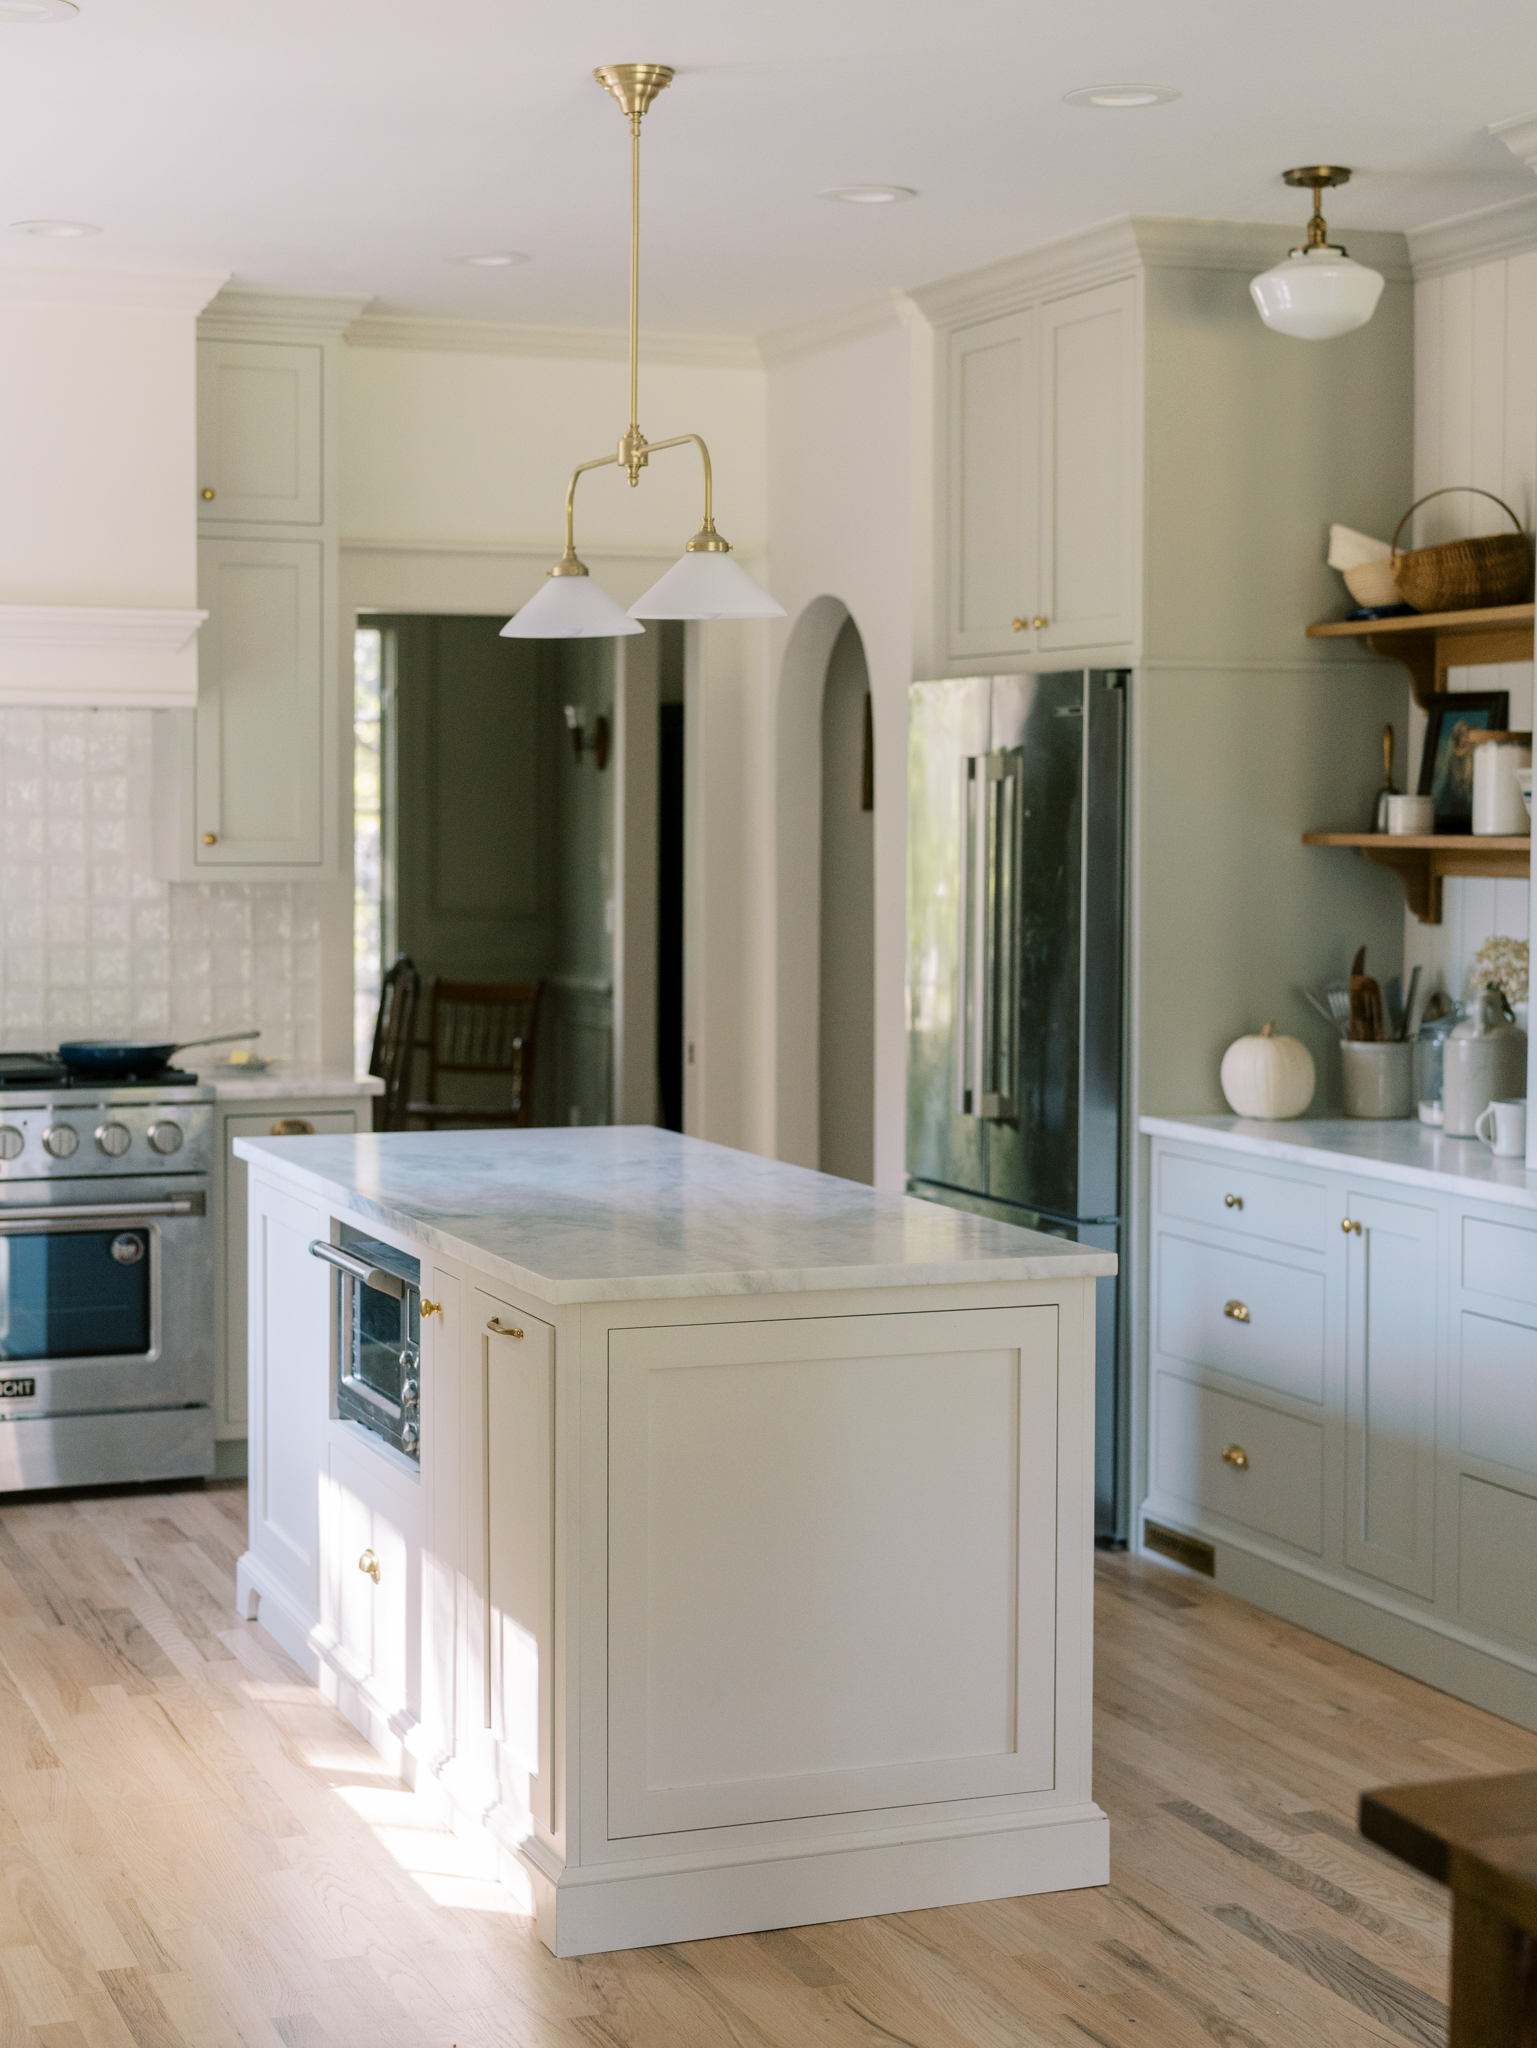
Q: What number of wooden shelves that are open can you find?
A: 2